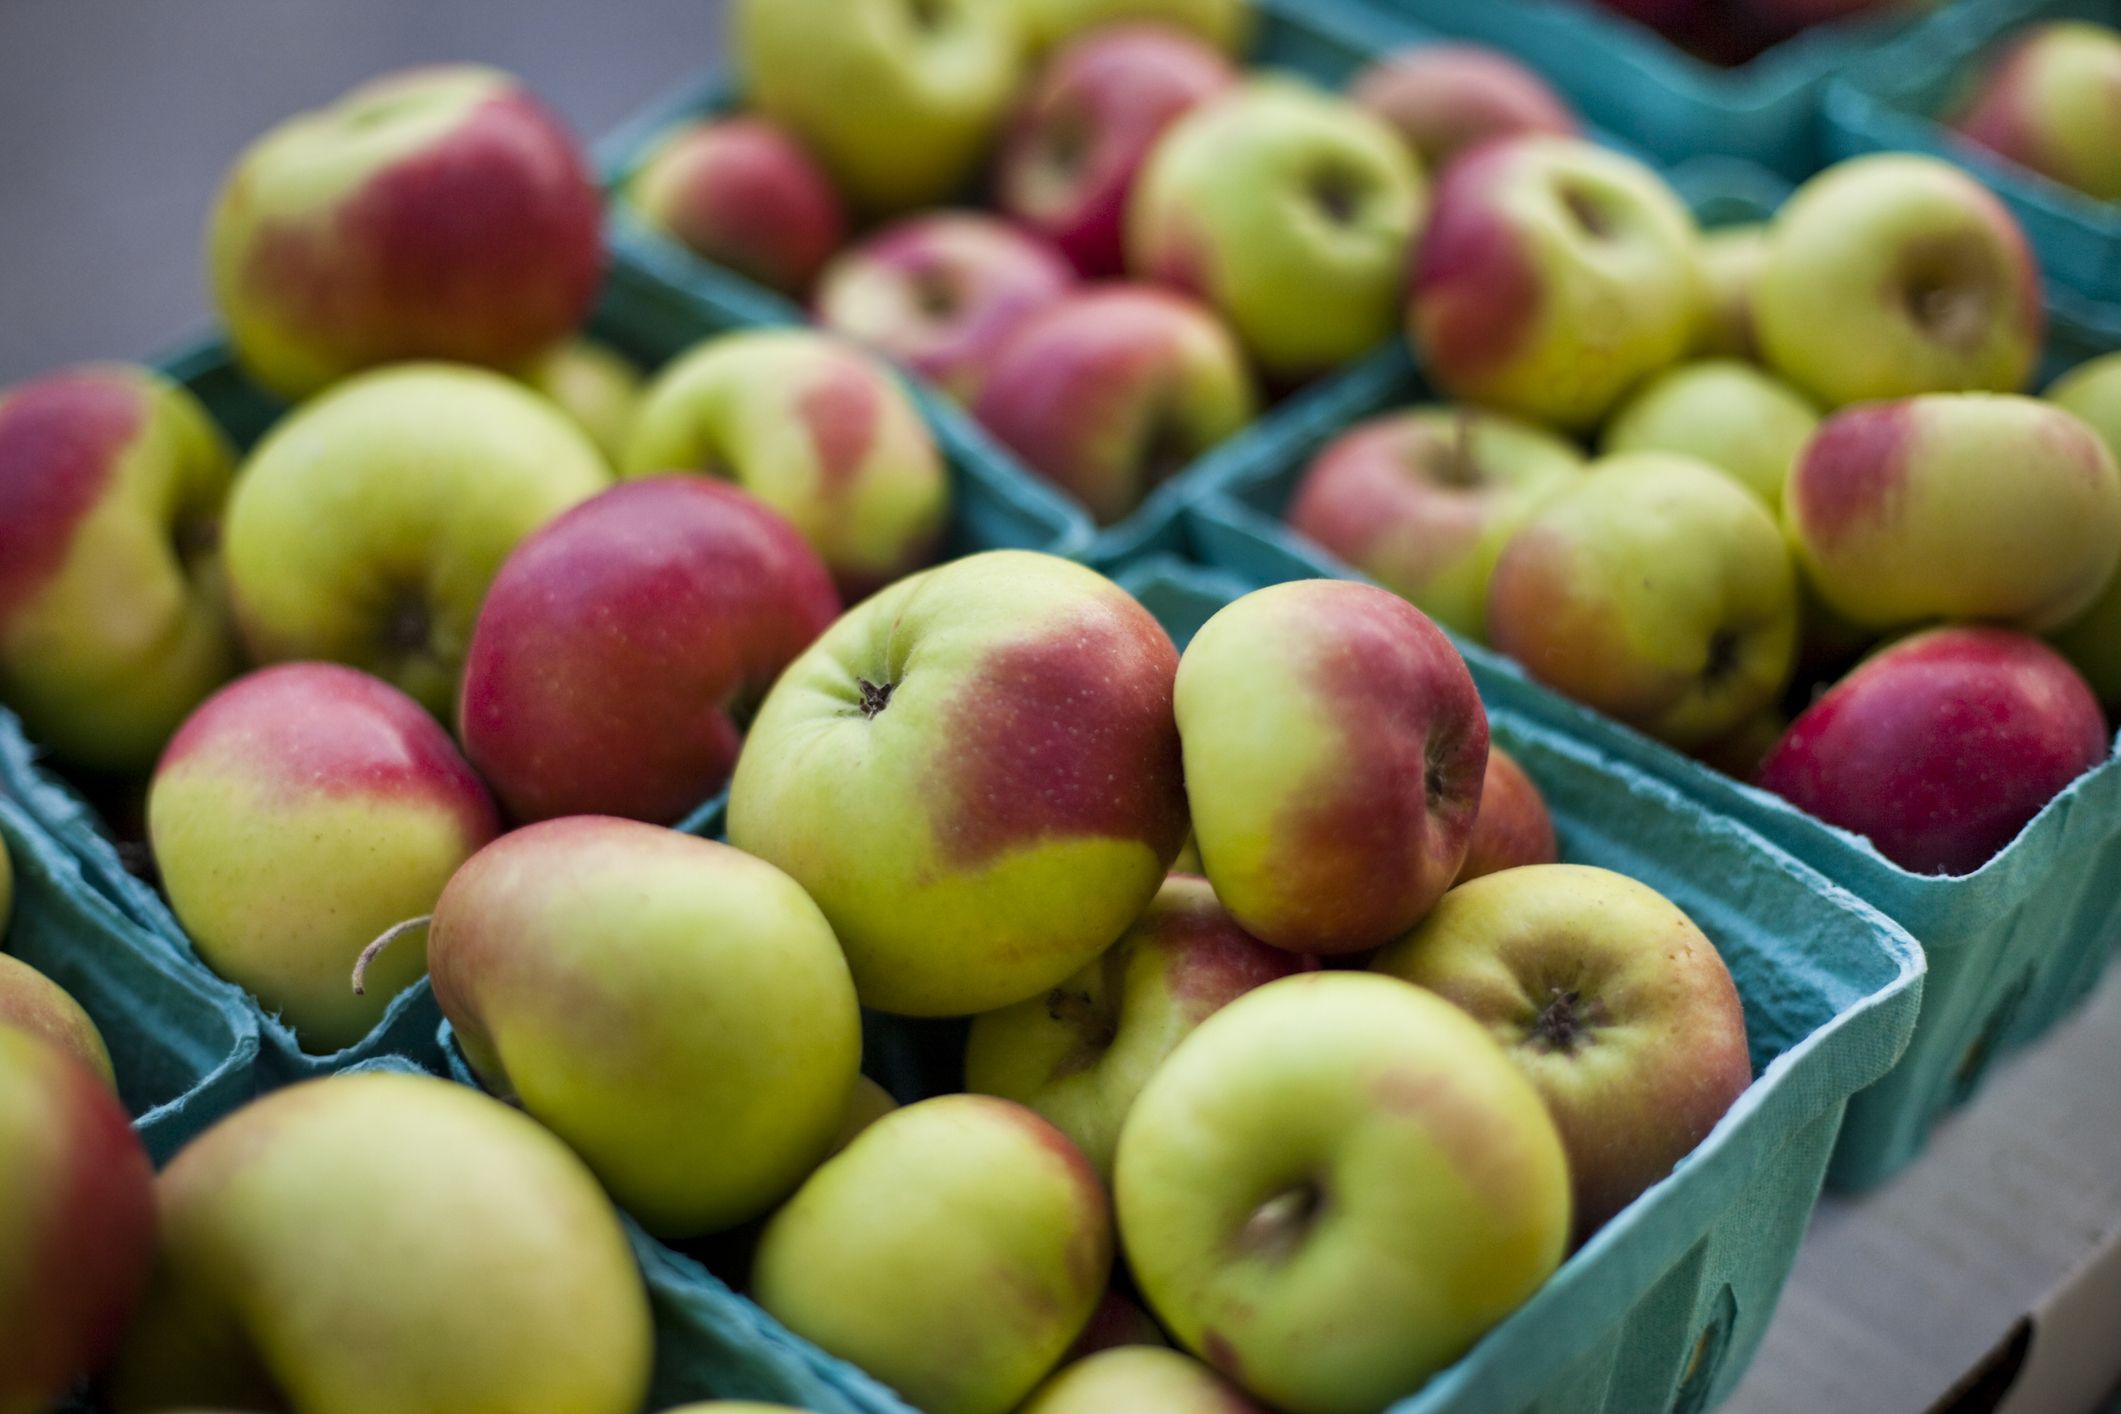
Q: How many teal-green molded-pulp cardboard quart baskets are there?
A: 8